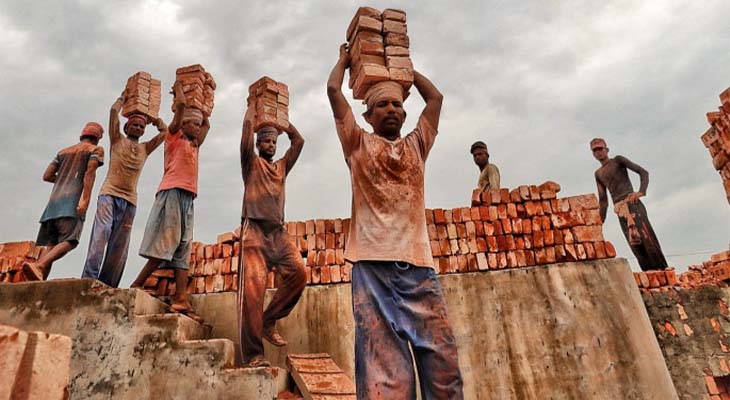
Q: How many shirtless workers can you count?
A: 1